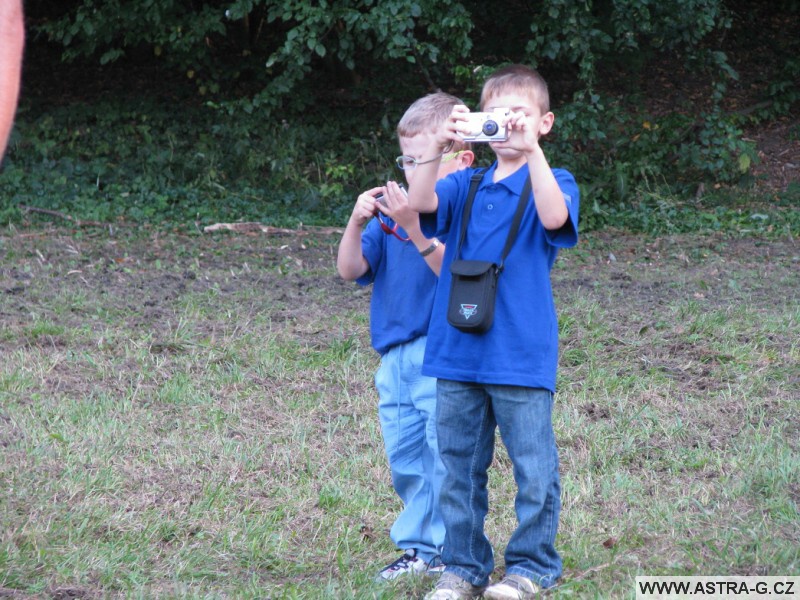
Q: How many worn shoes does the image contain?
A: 4